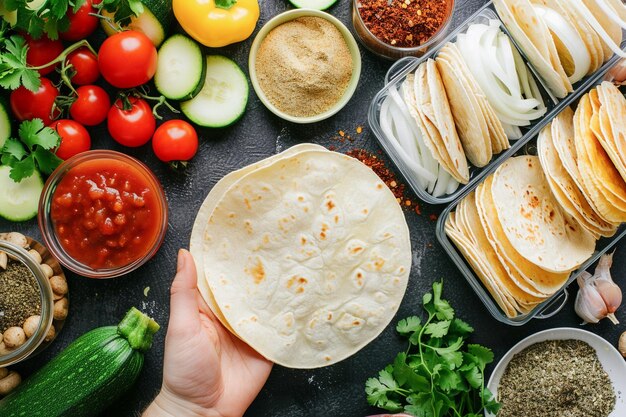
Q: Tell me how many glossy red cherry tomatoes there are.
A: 9